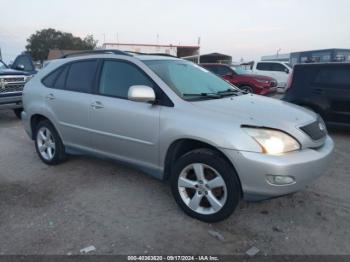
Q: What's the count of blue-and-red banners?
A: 0